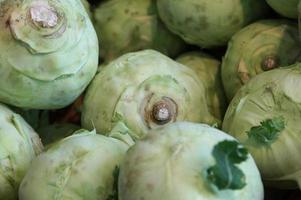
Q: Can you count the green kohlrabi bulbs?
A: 11